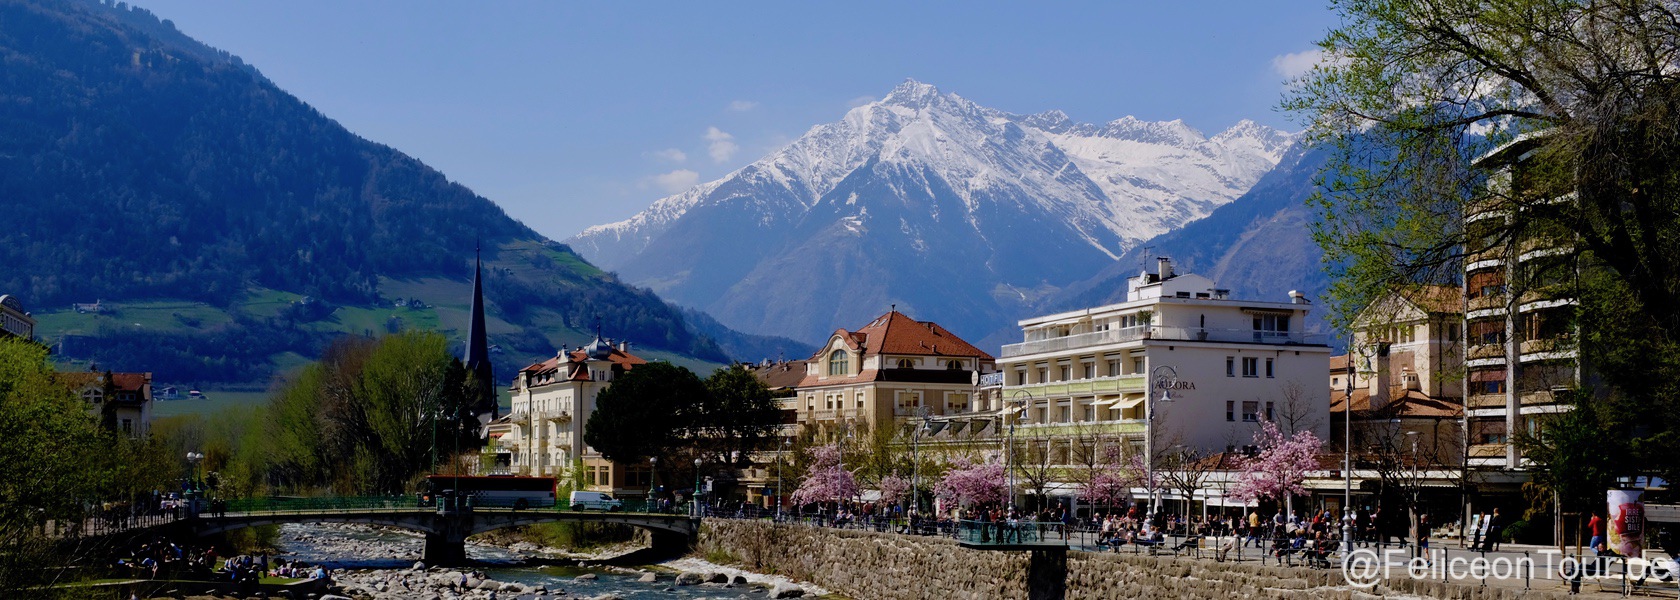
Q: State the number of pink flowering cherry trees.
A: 5